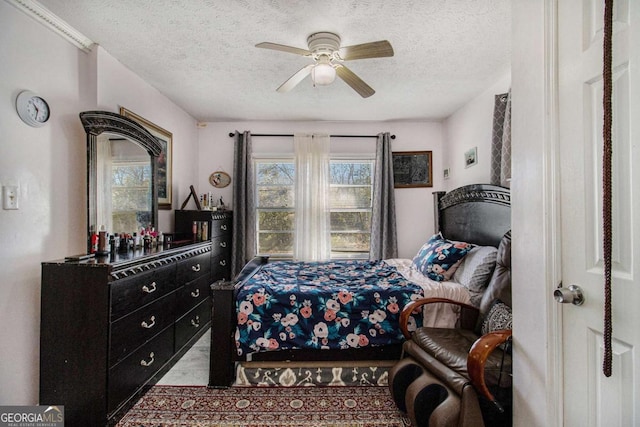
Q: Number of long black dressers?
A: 1